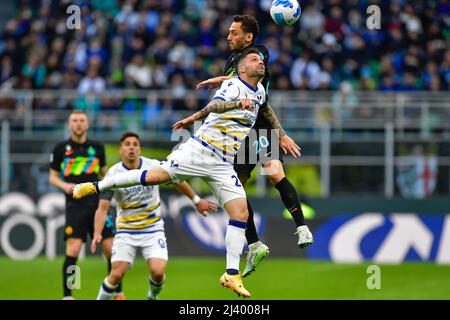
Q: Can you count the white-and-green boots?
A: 2